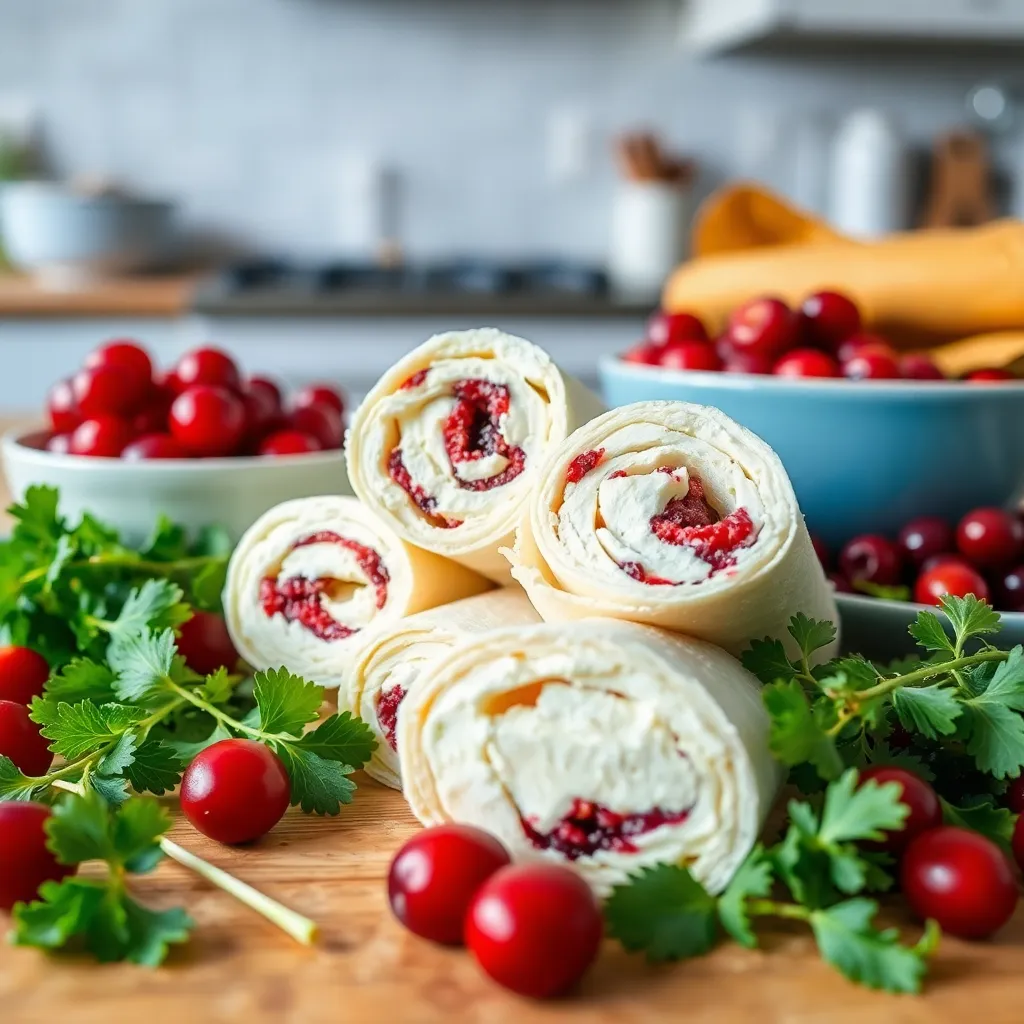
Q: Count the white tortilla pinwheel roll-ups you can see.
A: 5